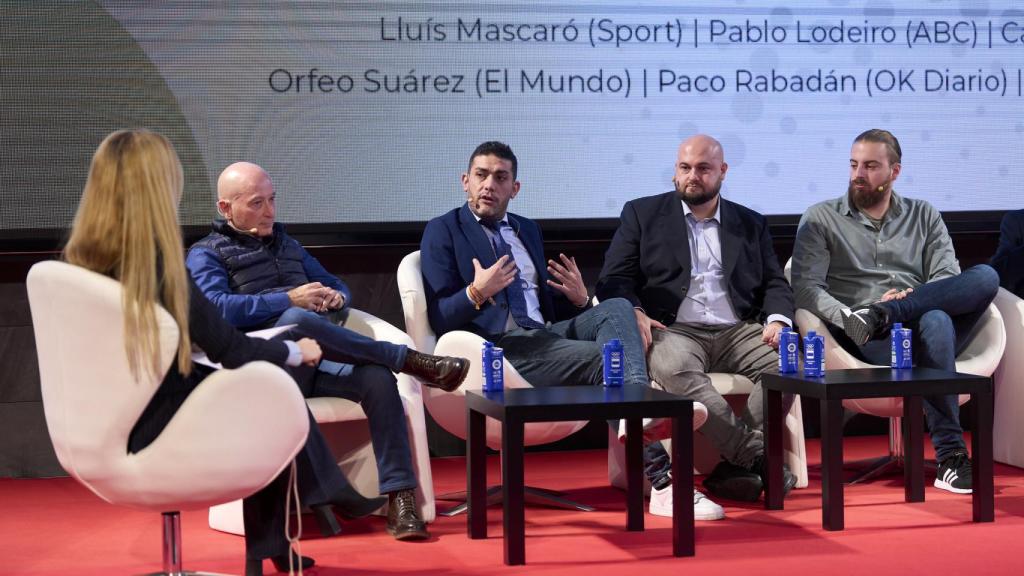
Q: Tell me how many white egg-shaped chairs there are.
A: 3